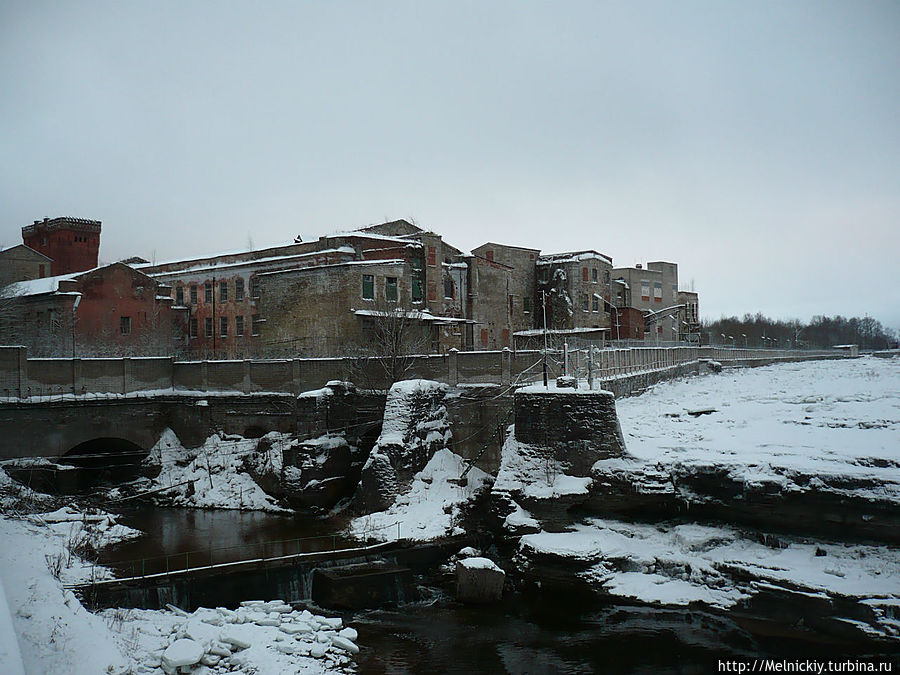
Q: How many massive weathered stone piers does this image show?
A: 2